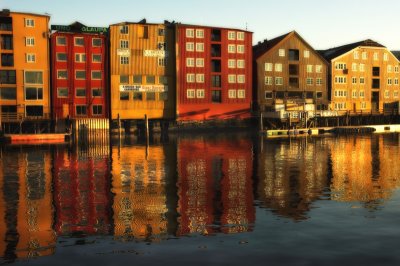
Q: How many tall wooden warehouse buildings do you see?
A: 6